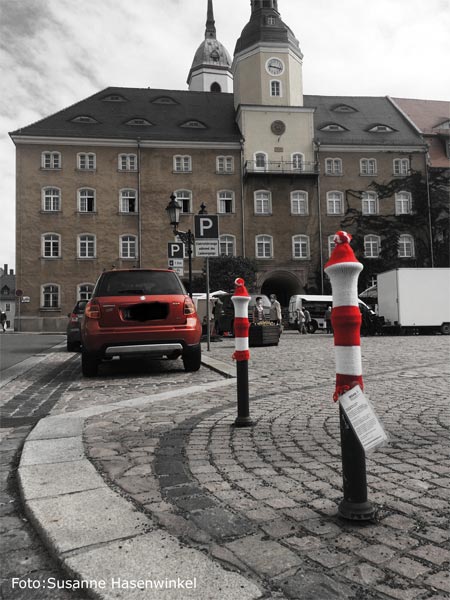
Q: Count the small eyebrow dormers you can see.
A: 8